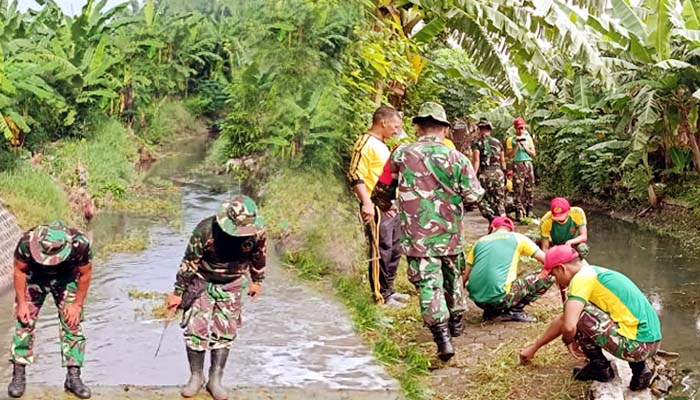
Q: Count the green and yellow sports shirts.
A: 4